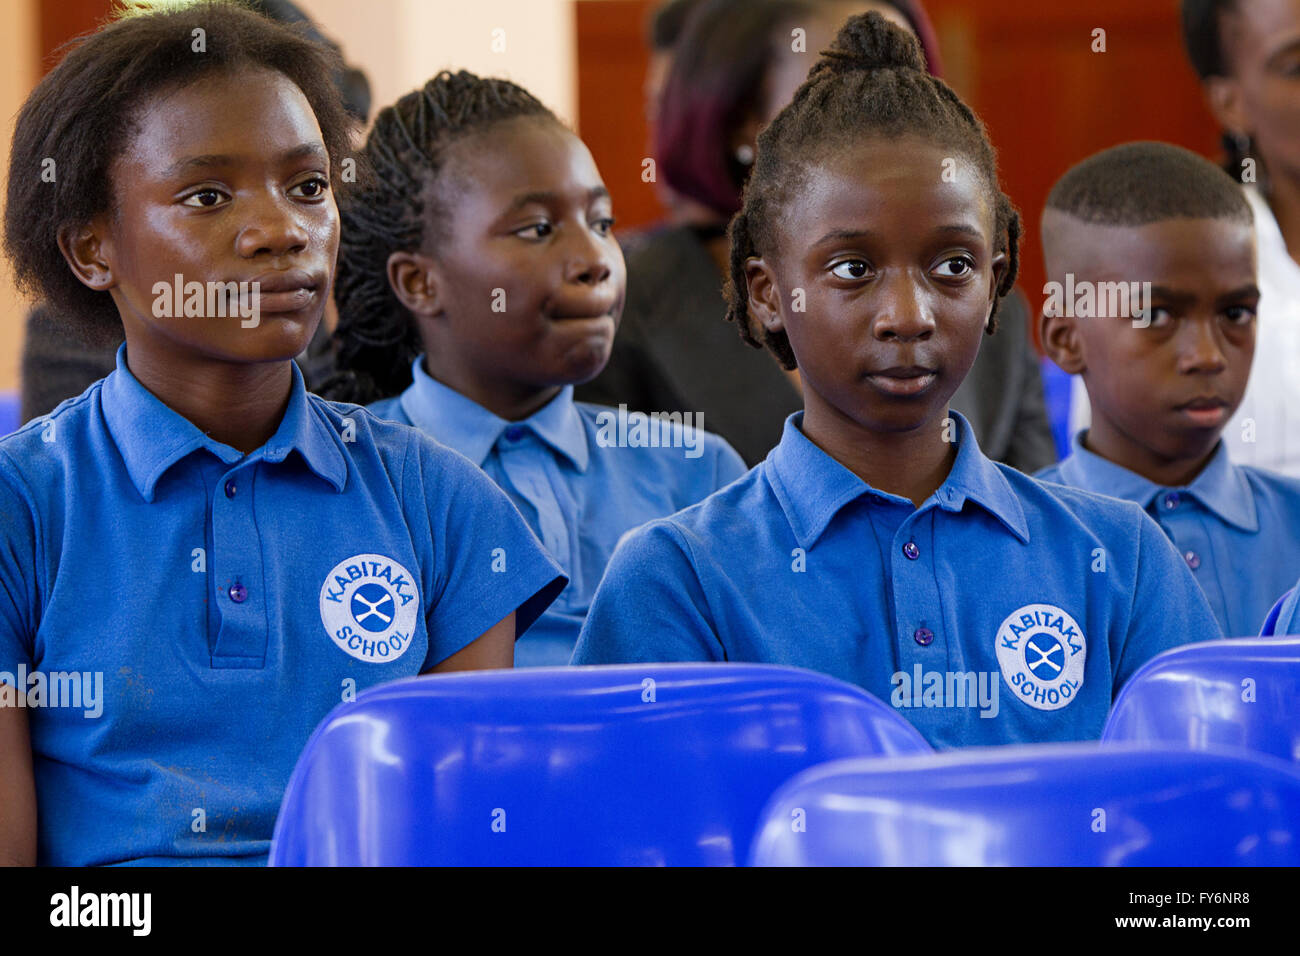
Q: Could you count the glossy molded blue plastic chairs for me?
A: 3